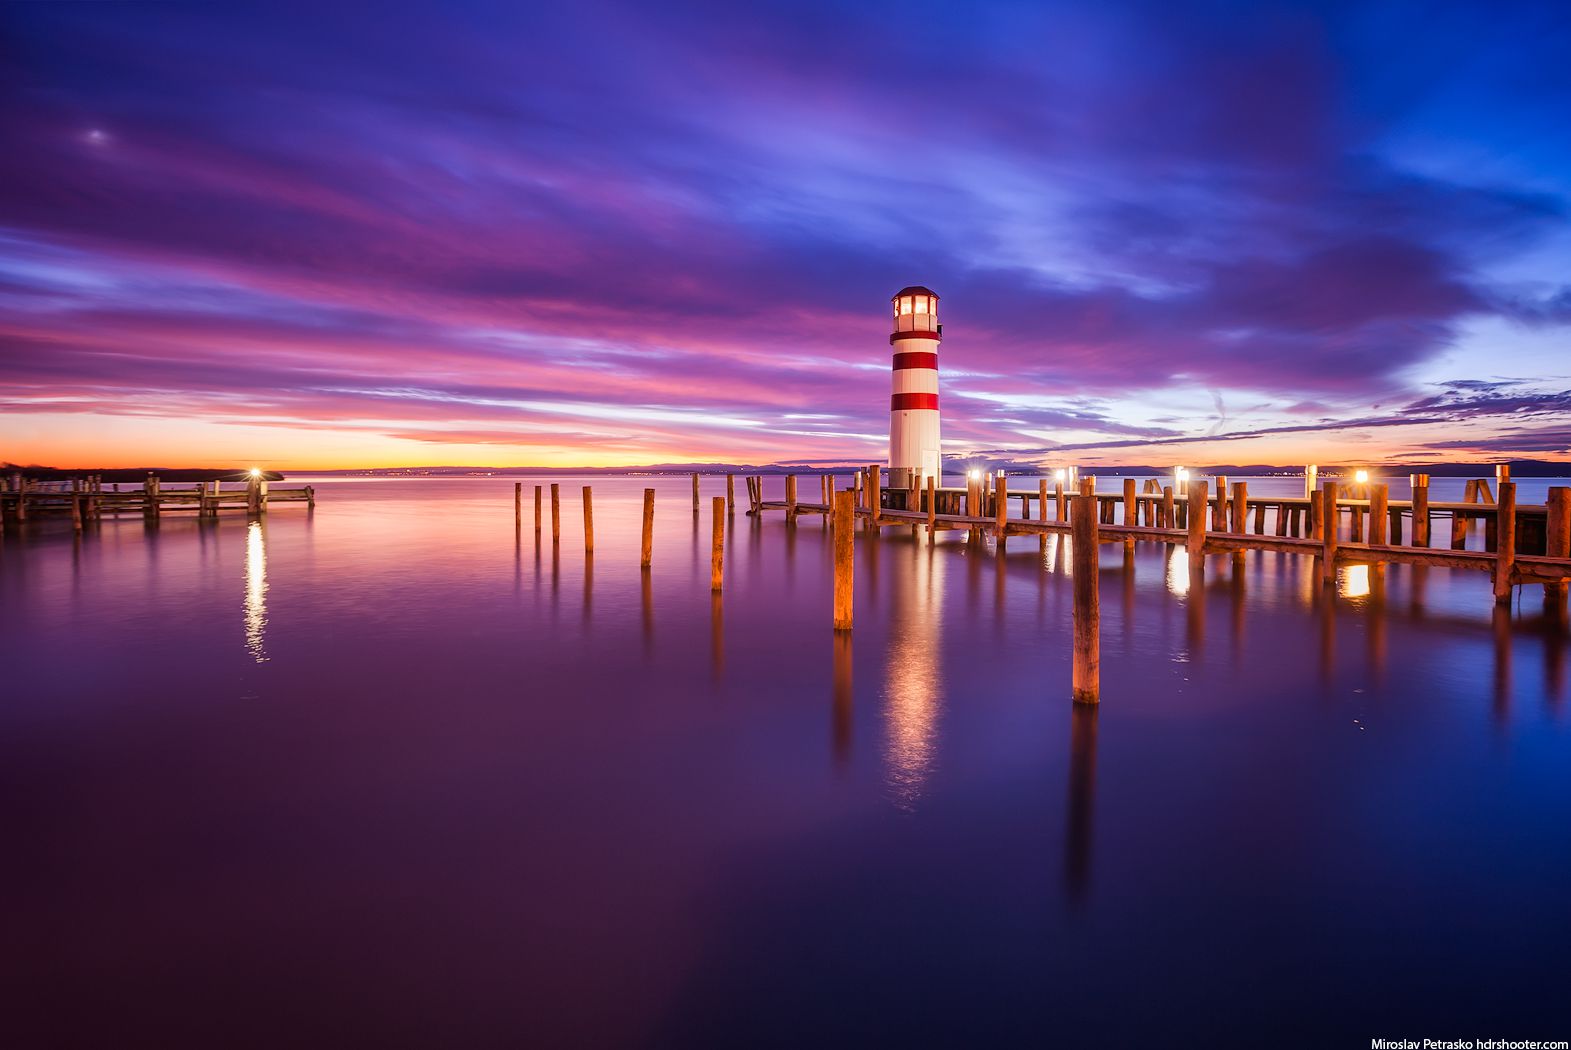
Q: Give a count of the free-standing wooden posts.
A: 10